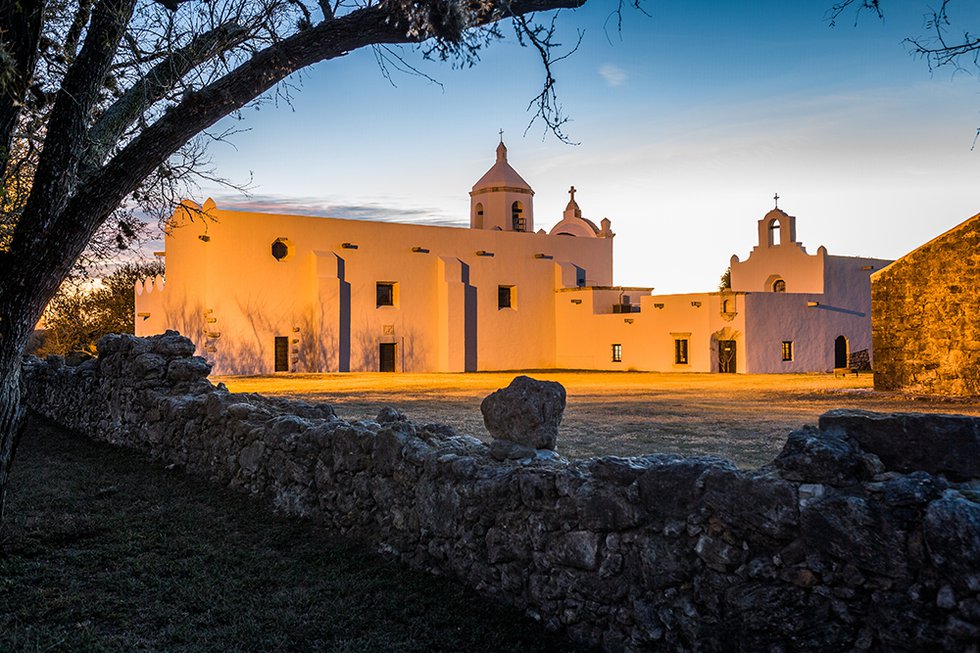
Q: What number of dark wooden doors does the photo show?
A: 4